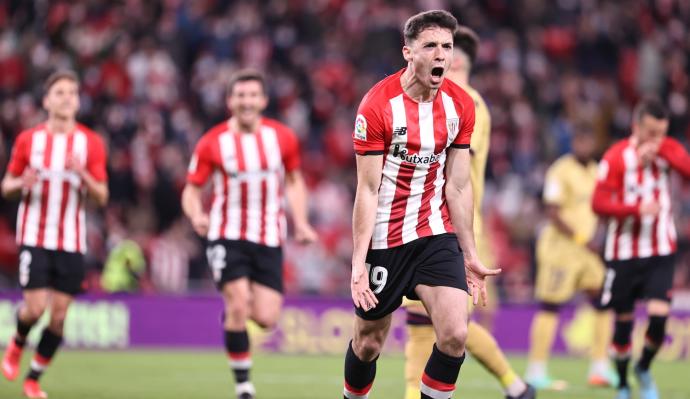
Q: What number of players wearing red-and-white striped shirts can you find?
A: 4